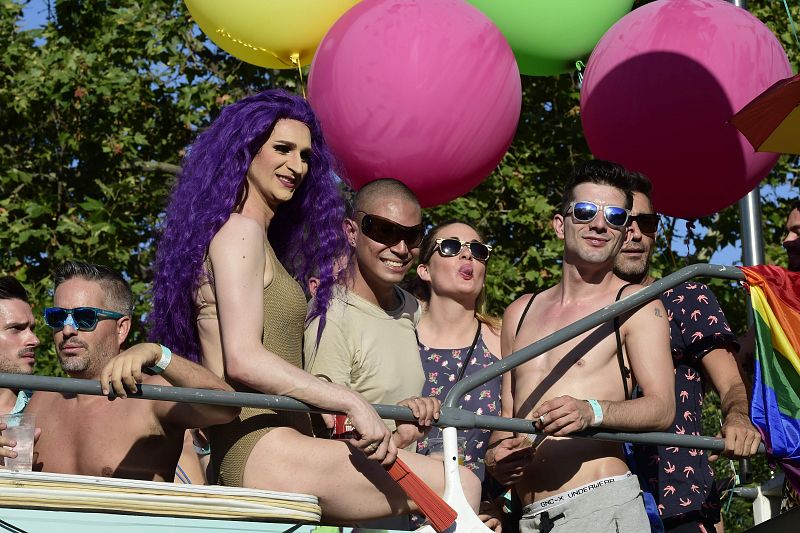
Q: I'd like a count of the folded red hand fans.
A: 1